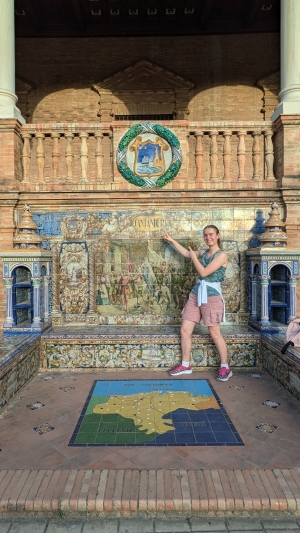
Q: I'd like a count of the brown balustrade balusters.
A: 12